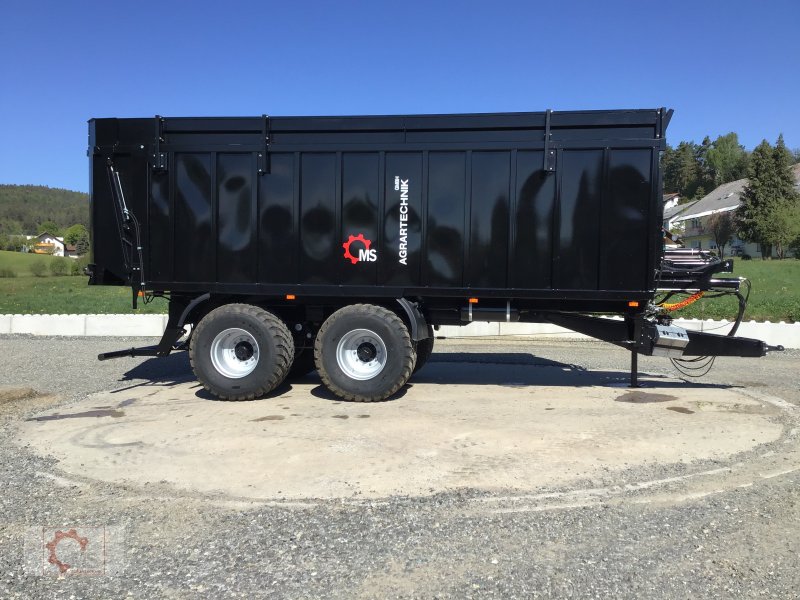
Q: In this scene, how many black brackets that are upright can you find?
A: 3